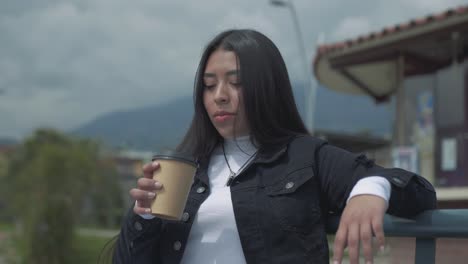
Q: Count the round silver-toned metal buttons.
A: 6